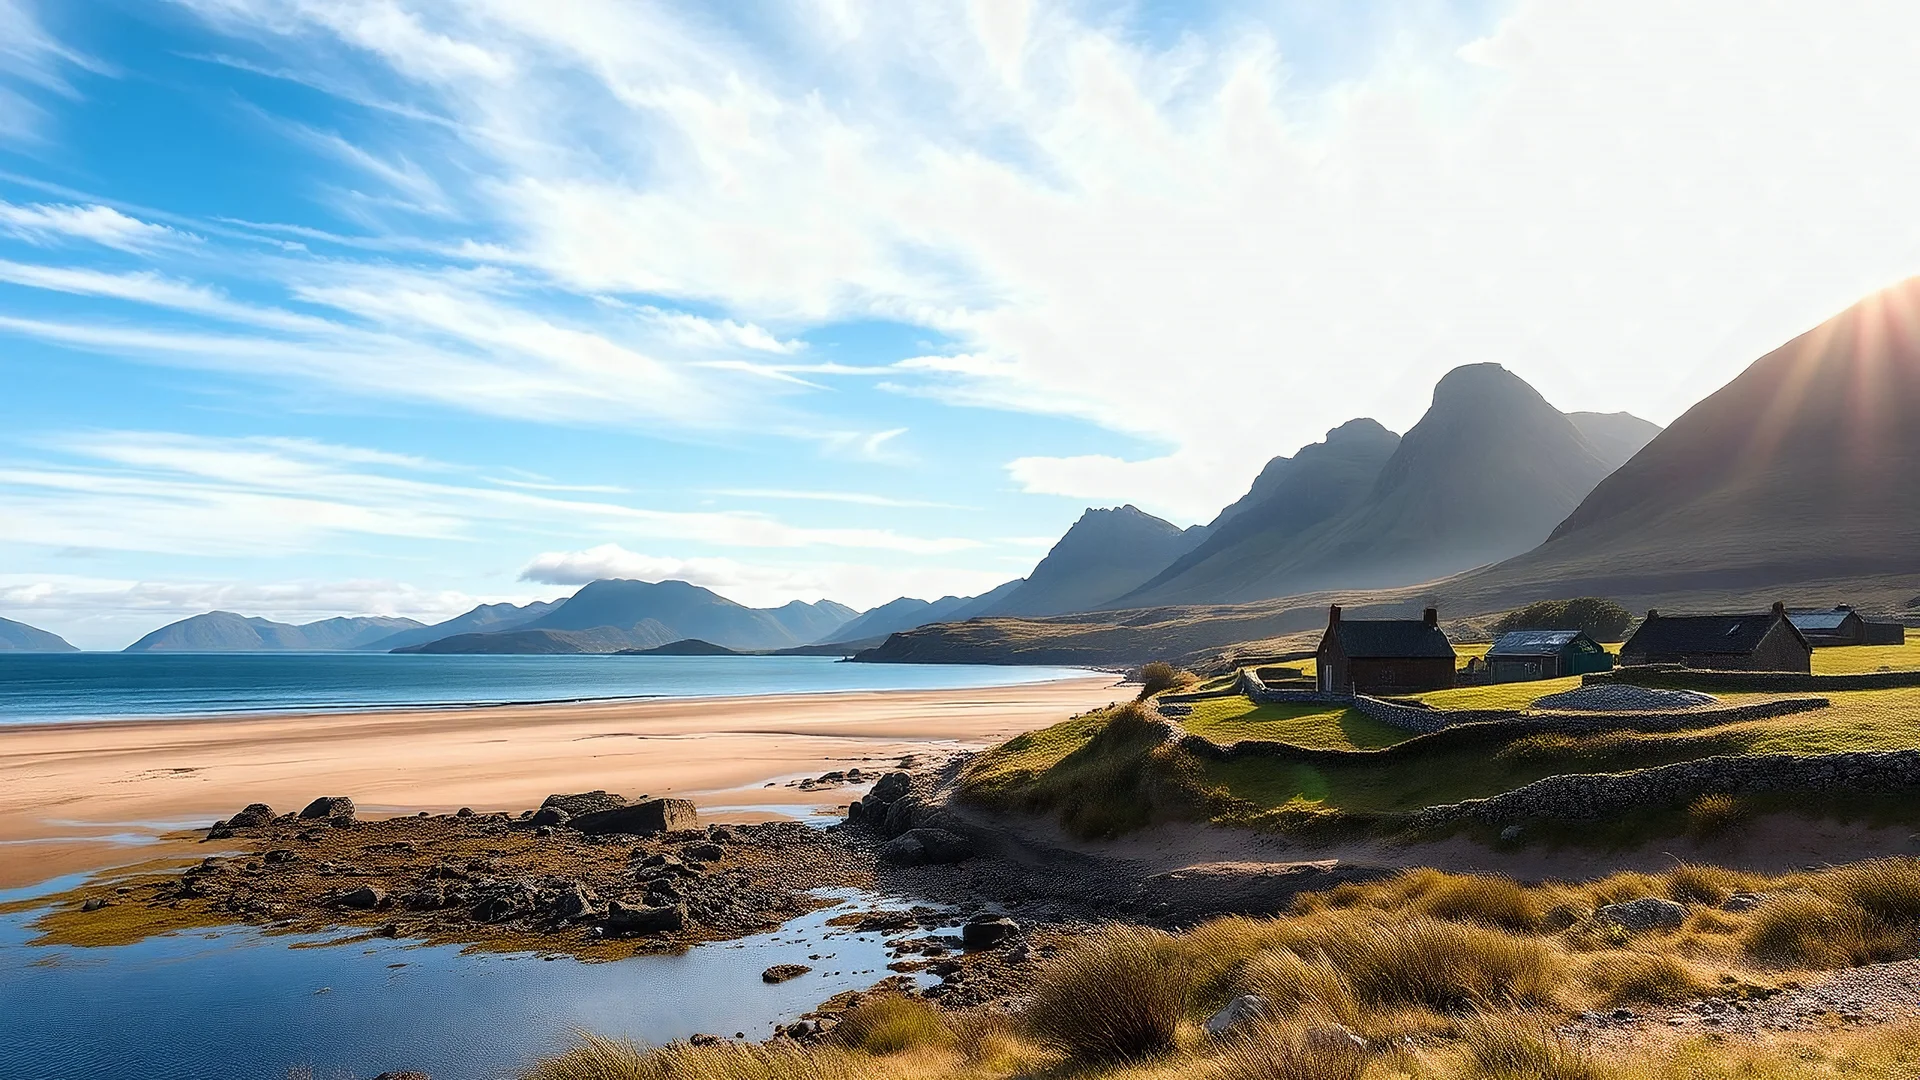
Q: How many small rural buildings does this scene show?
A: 4